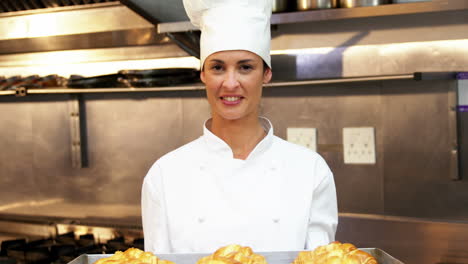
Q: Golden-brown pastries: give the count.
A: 3